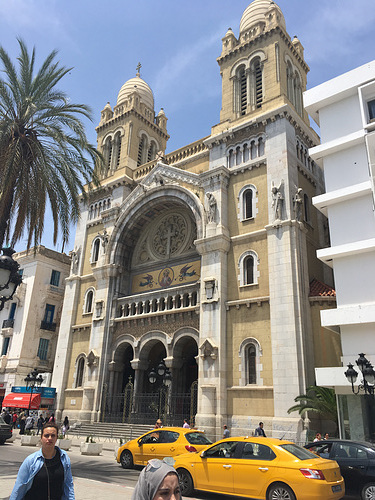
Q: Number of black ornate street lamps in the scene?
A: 4